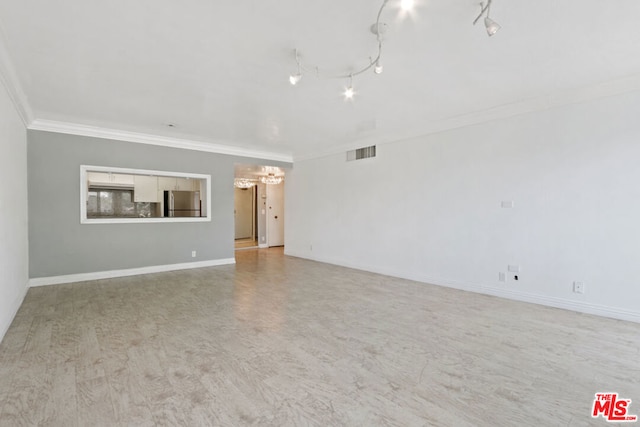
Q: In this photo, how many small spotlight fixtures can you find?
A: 5